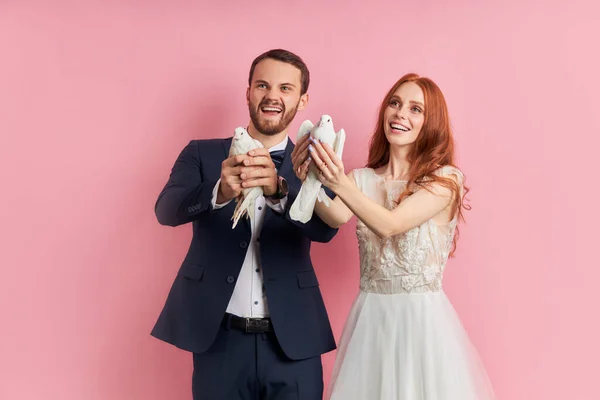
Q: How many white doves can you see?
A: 2